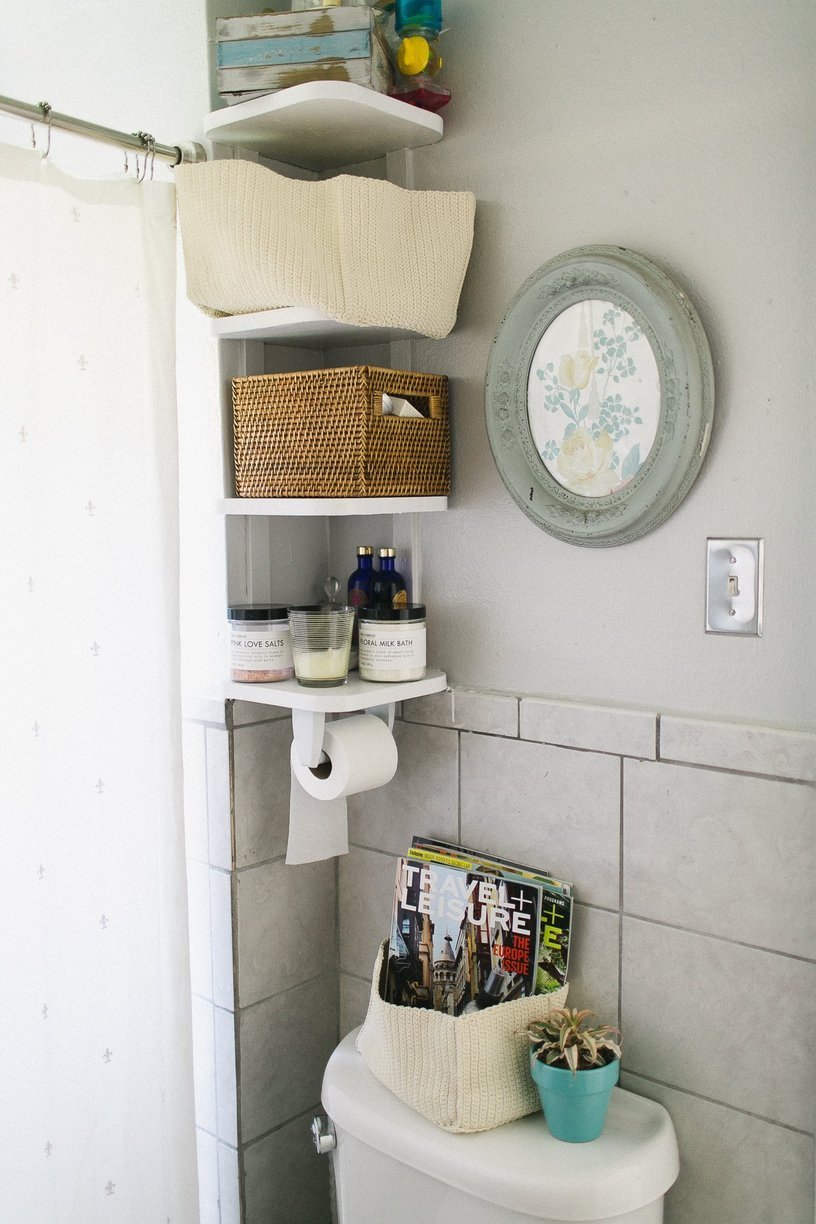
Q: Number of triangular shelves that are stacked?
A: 4